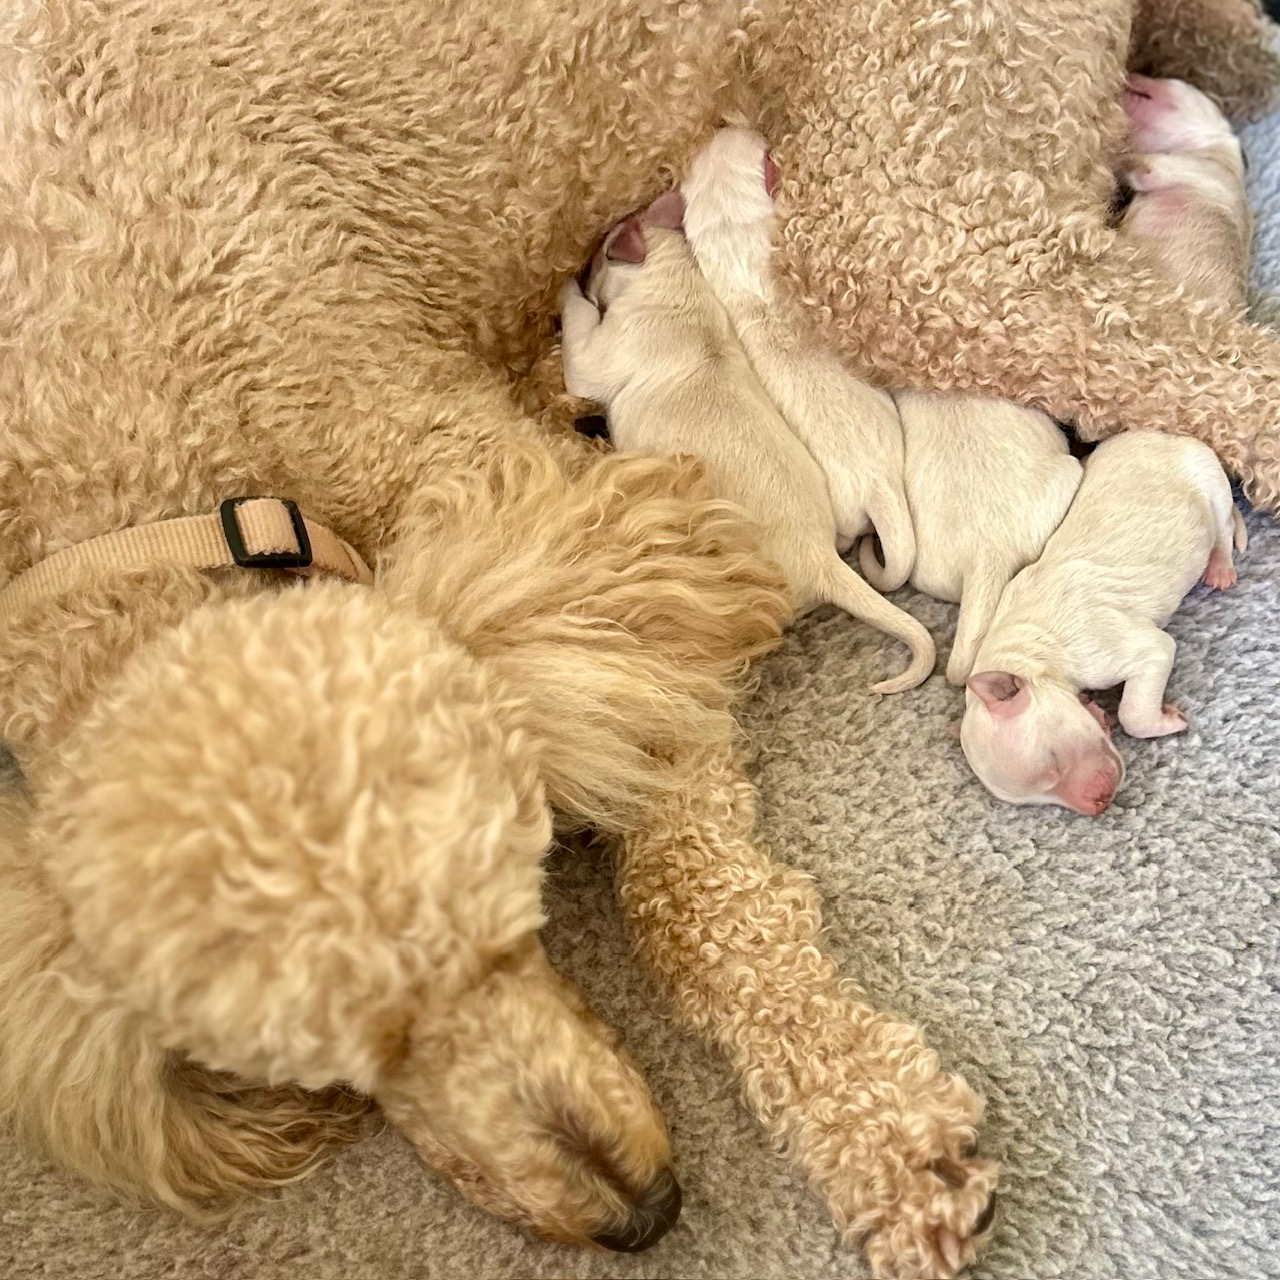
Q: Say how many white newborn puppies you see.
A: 5